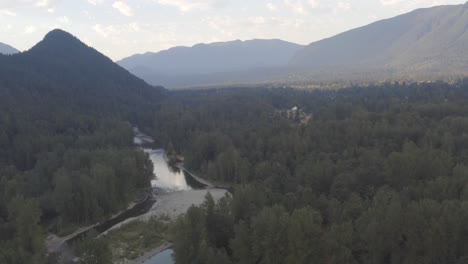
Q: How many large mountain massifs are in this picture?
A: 3